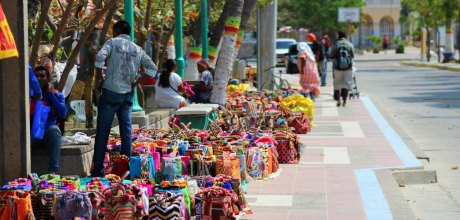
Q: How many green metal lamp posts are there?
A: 3